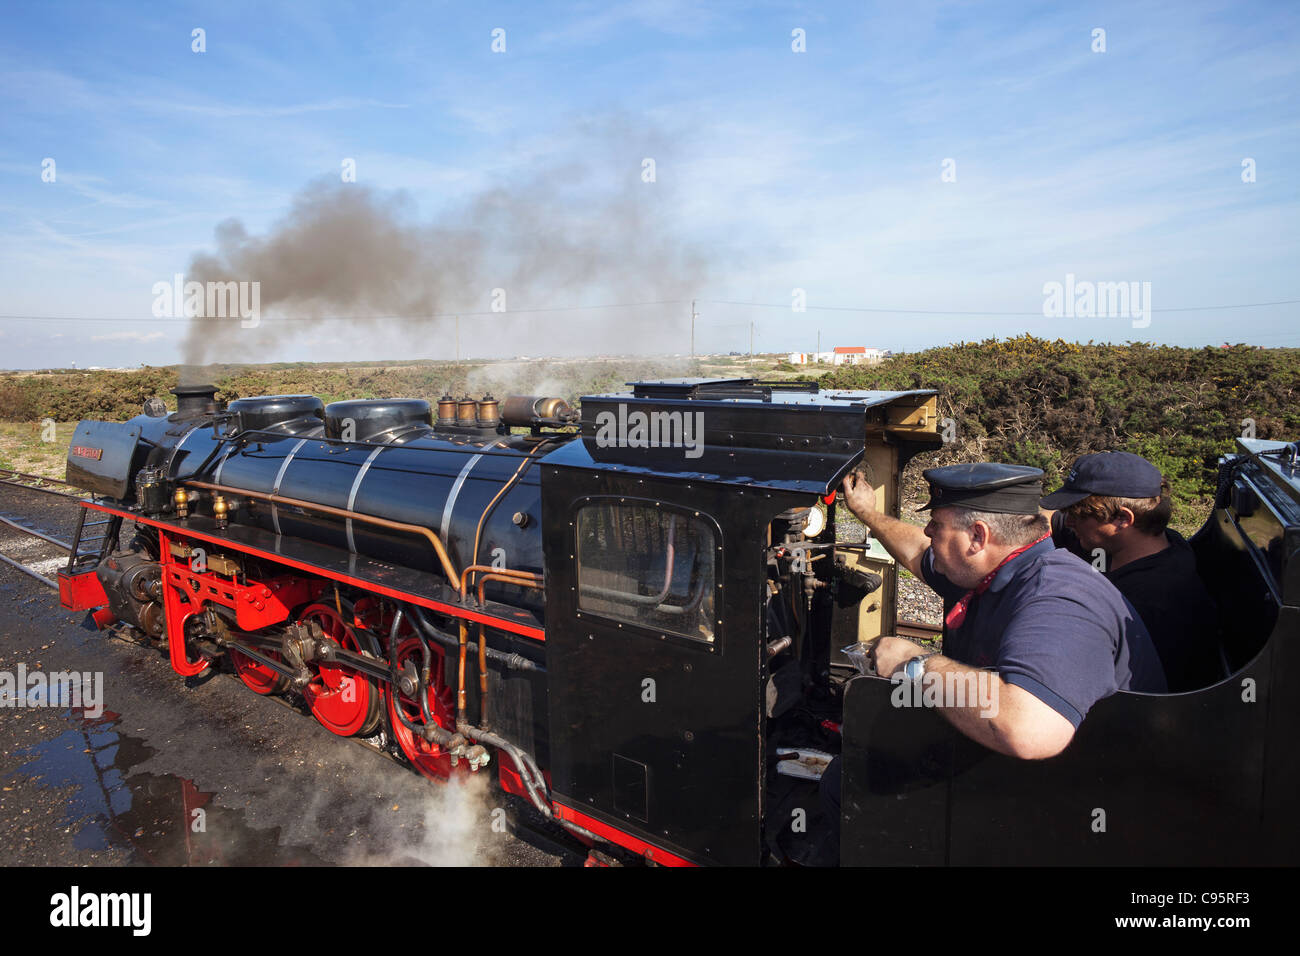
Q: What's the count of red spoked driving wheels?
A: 3